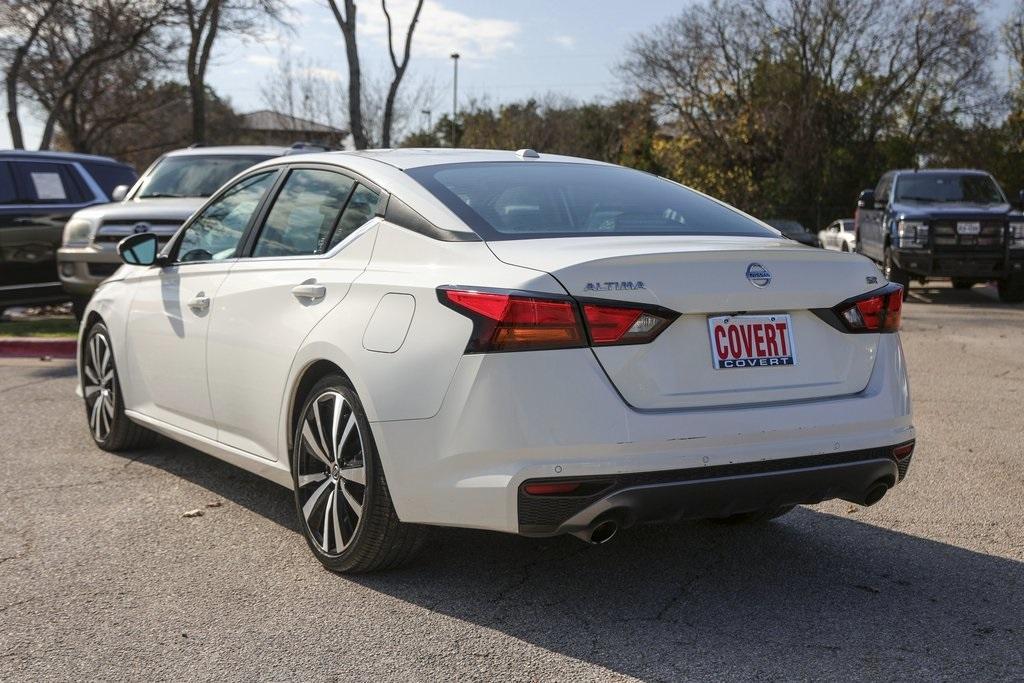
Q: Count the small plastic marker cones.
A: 0